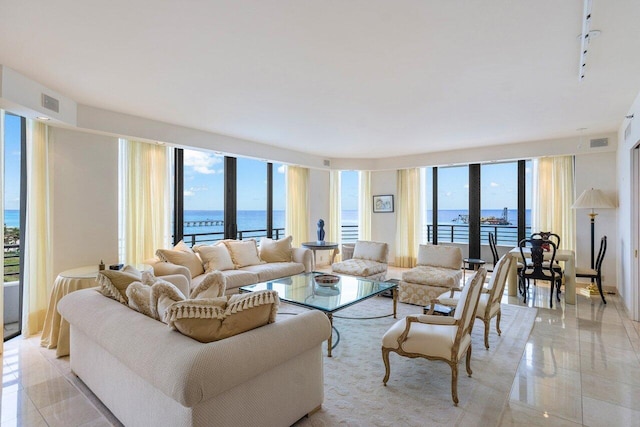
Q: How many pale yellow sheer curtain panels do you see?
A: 7